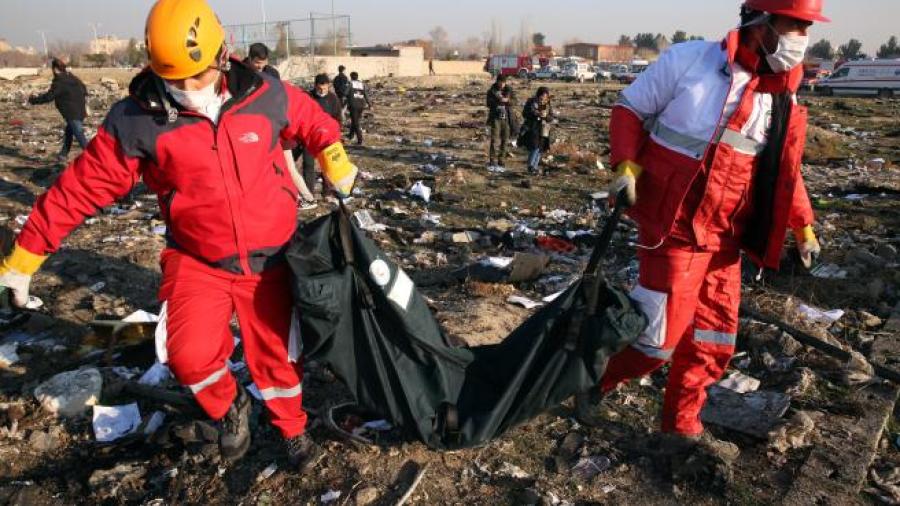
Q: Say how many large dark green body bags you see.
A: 1